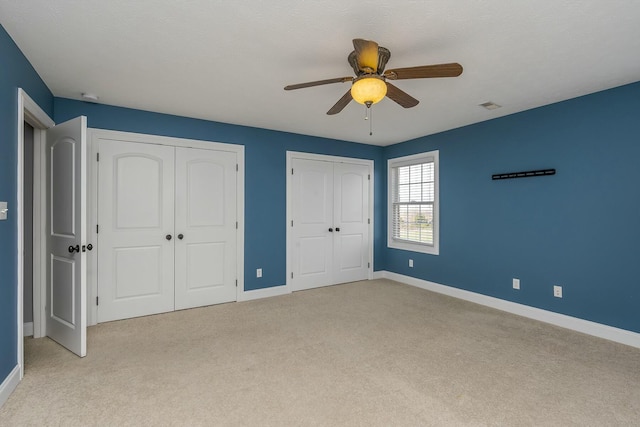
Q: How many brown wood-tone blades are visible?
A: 5